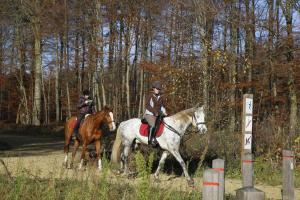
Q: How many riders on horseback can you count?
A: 2